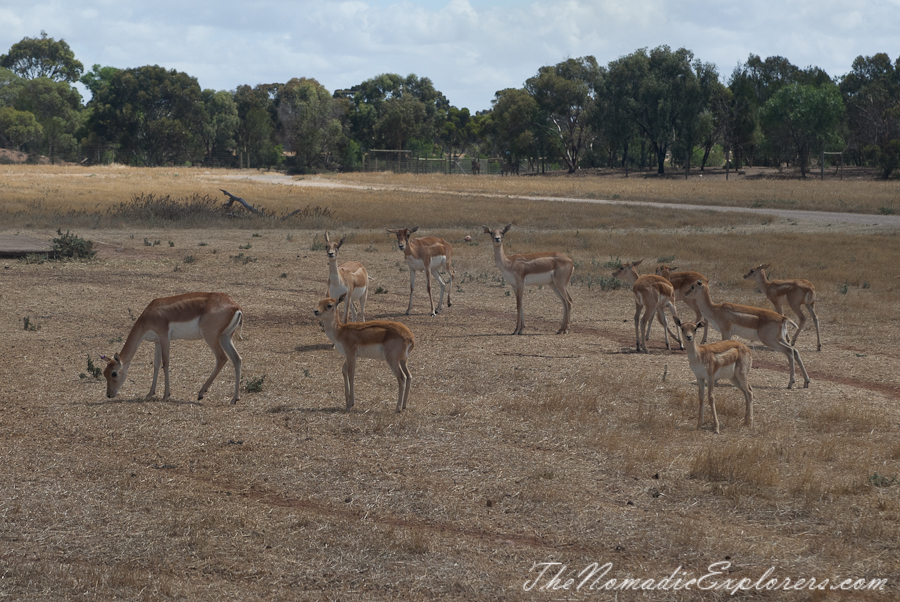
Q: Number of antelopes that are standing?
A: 10